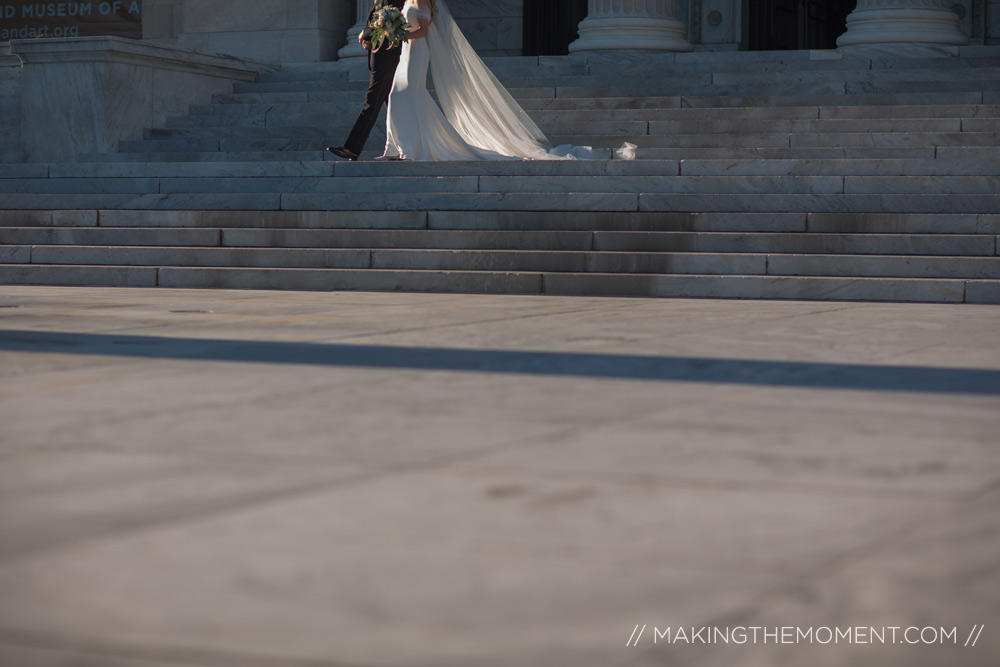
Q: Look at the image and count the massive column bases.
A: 3